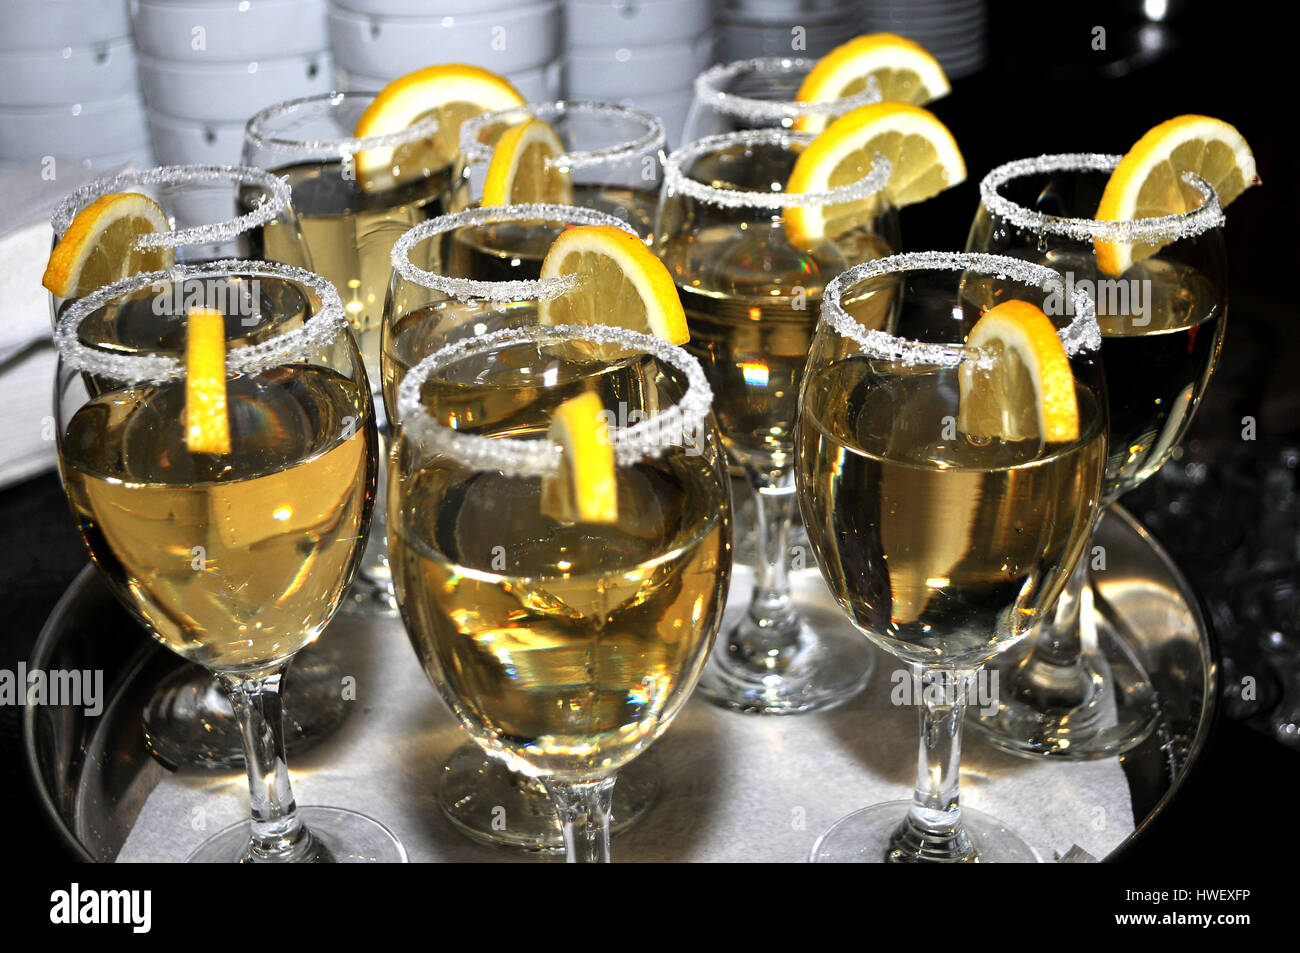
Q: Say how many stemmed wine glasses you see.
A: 10